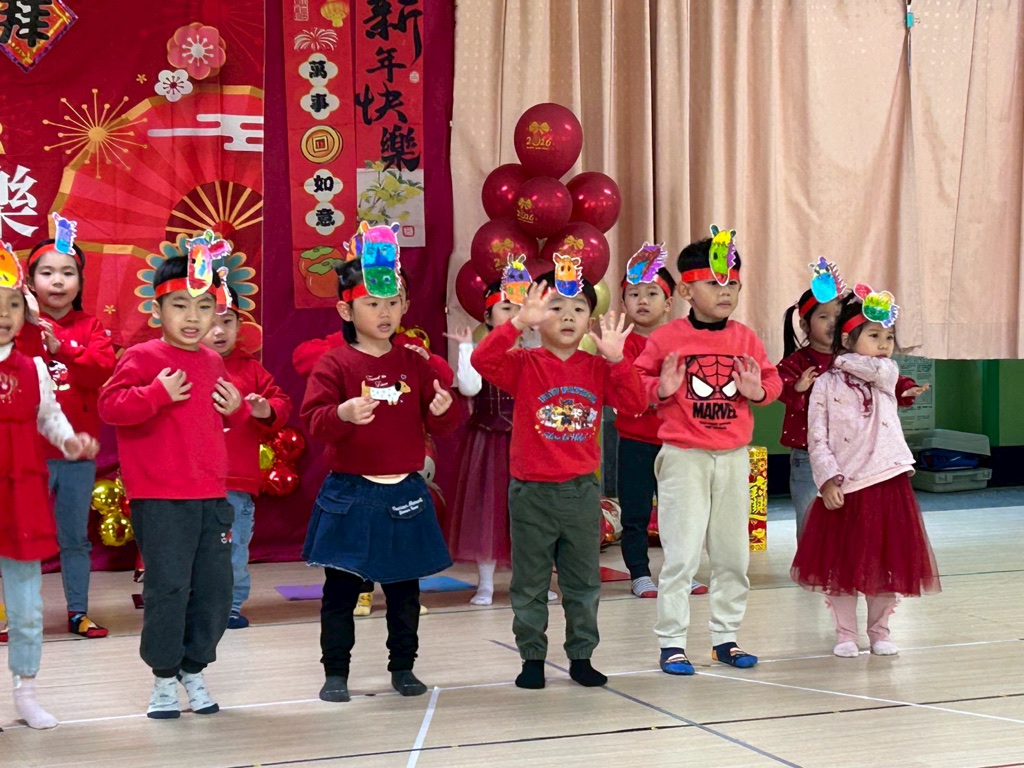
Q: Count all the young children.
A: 12